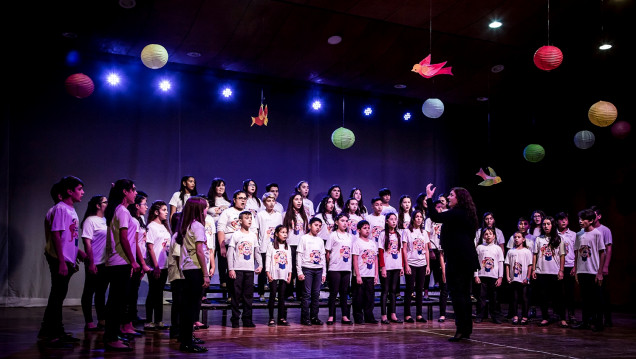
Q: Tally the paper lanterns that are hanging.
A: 9